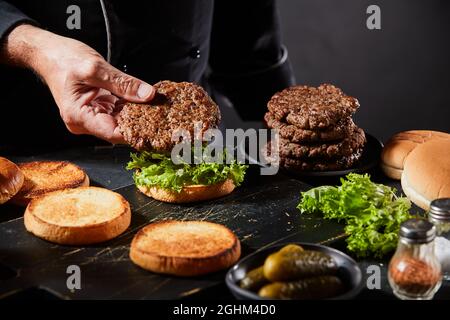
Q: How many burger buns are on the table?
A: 7